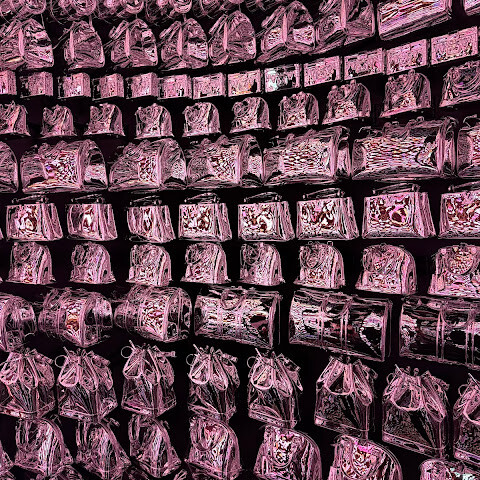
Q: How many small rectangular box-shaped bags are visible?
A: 13